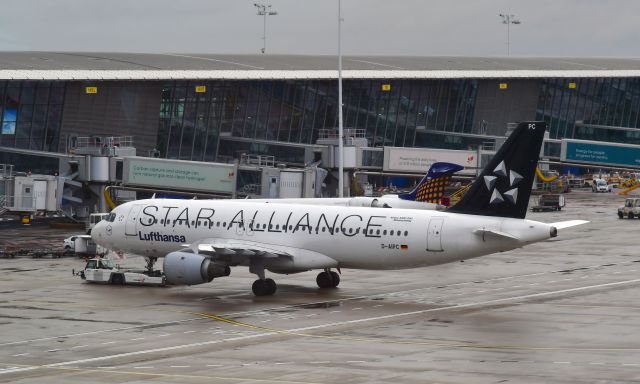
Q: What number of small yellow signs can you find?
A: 5